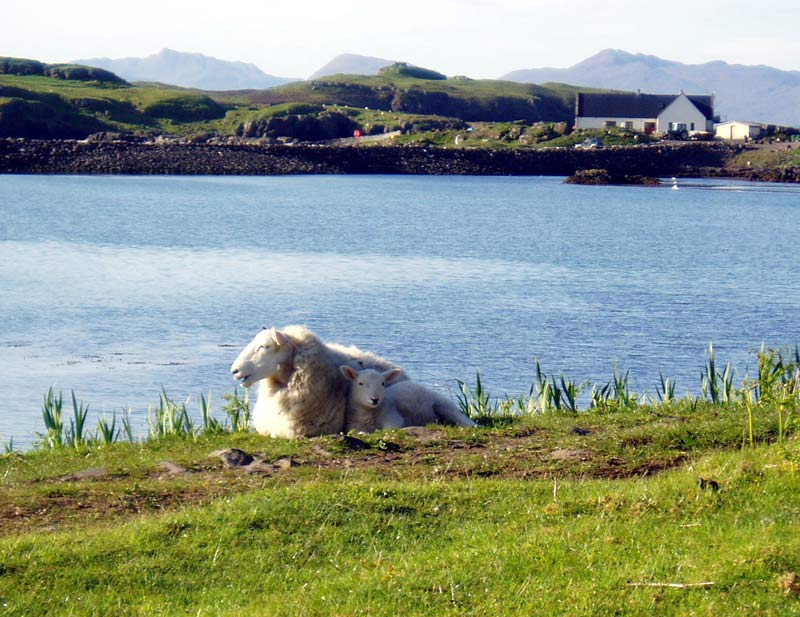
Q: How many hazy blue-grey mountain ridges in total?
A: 3